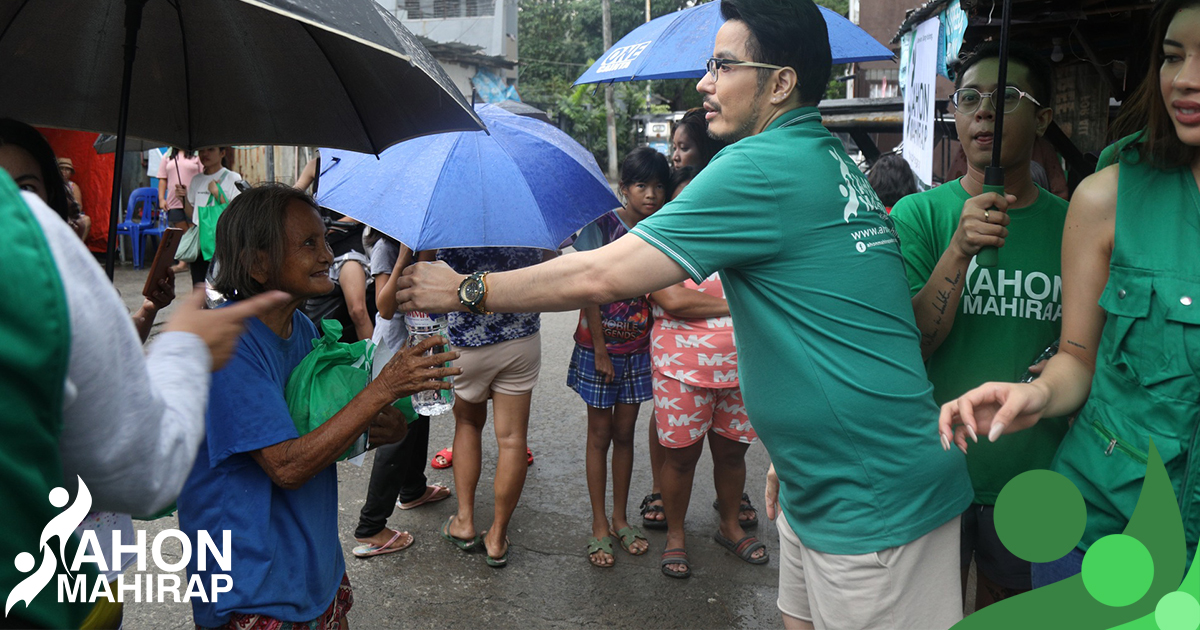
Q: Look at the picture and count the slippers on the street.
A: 12